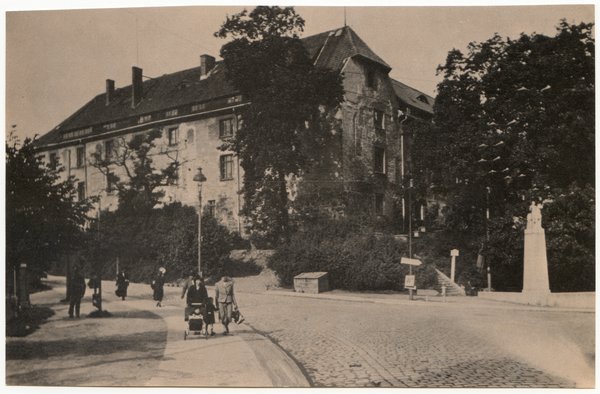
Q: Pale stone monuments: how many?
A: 1